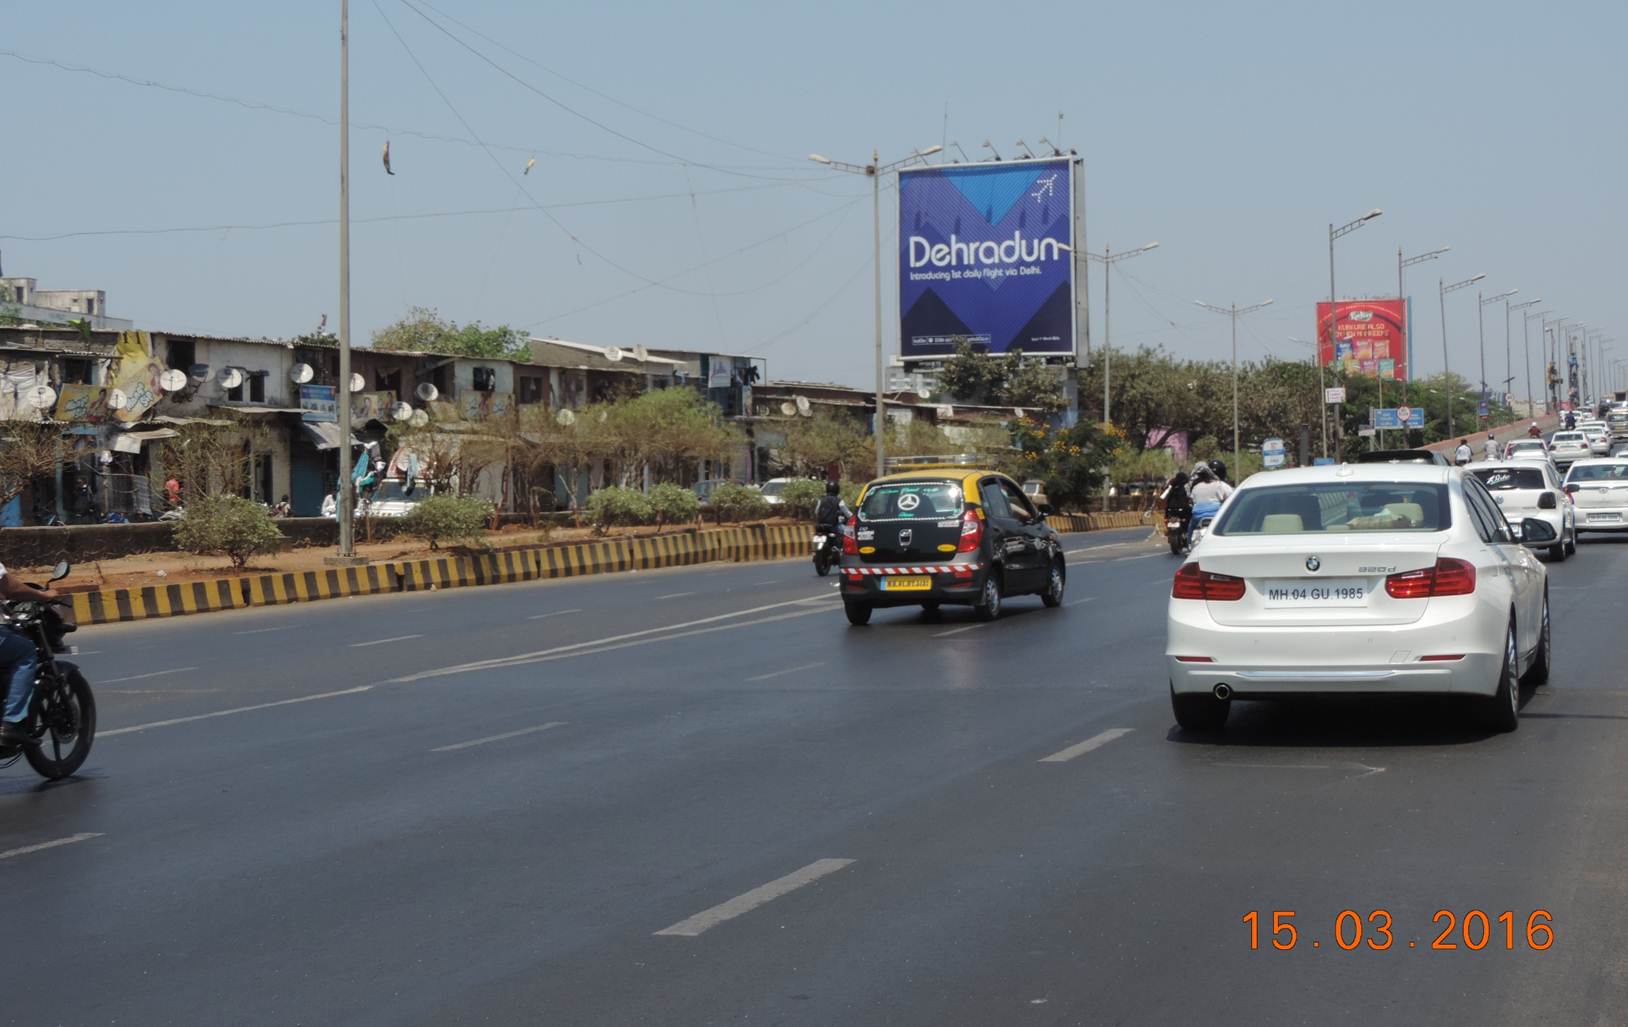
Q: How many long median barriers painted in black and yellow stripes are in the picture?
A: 1